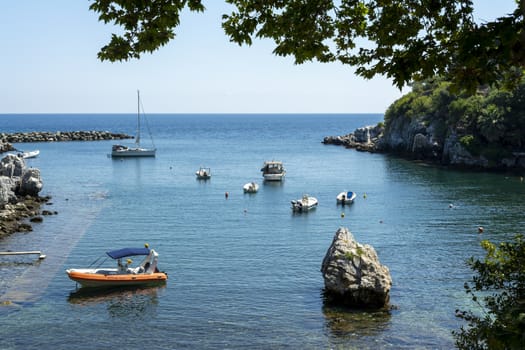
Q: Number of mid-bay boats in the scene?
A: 5